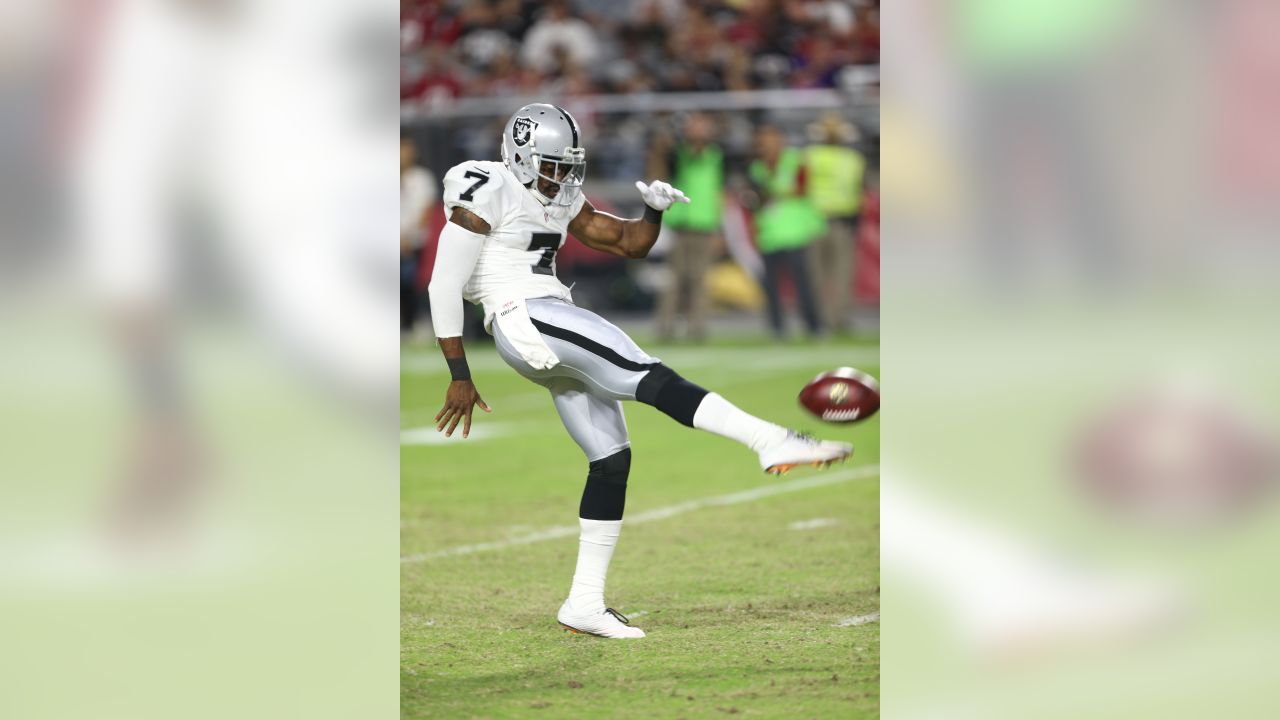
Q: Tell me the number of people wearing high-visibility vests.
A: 3